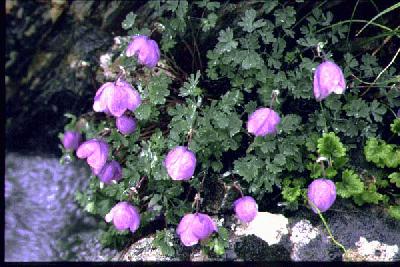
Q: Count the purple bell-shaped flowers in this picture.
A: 13